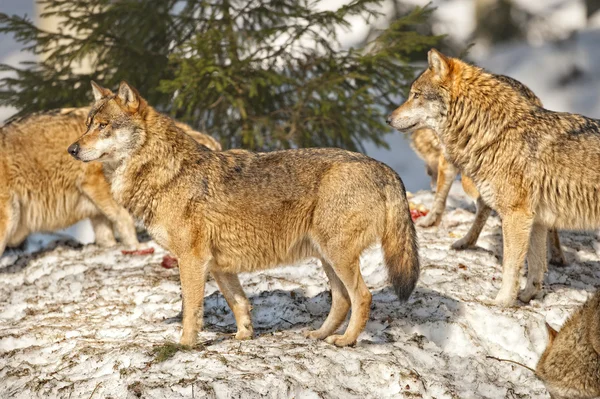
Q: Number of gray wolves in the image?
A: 5